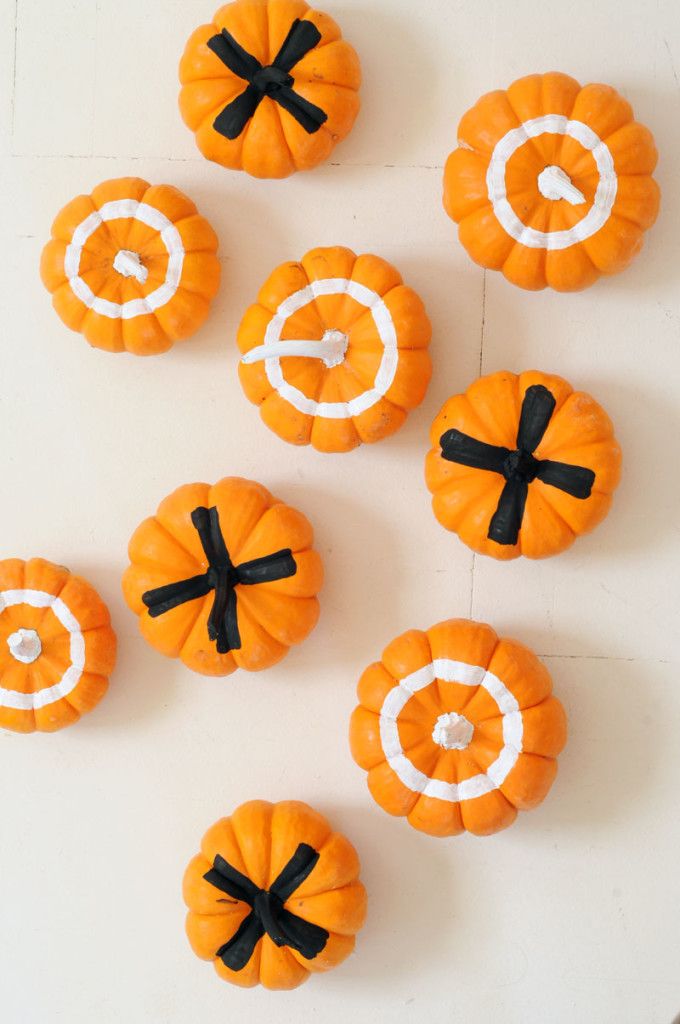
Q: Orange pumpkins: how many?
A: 9